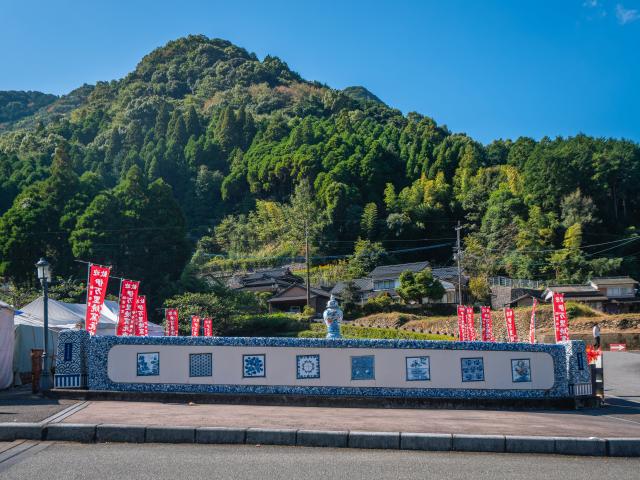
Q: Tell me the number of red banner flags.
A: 12